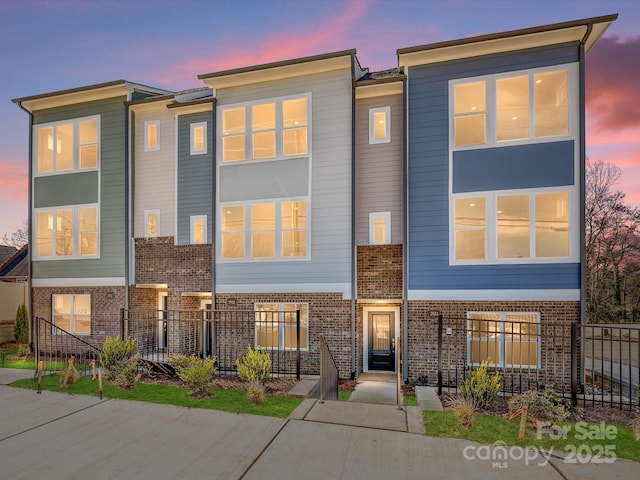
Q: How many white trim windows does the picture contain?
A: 15